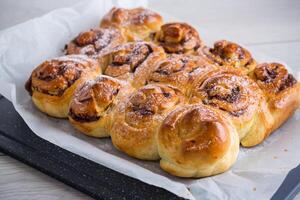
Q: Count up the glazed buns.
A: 12